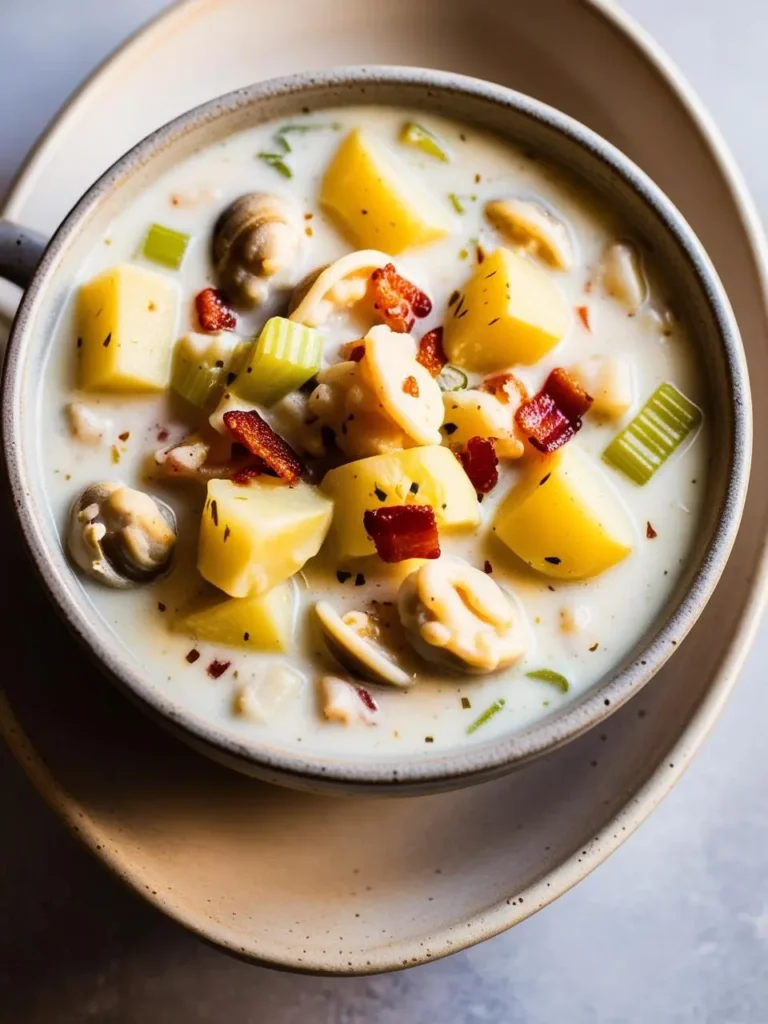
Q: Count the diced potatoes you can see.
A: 7